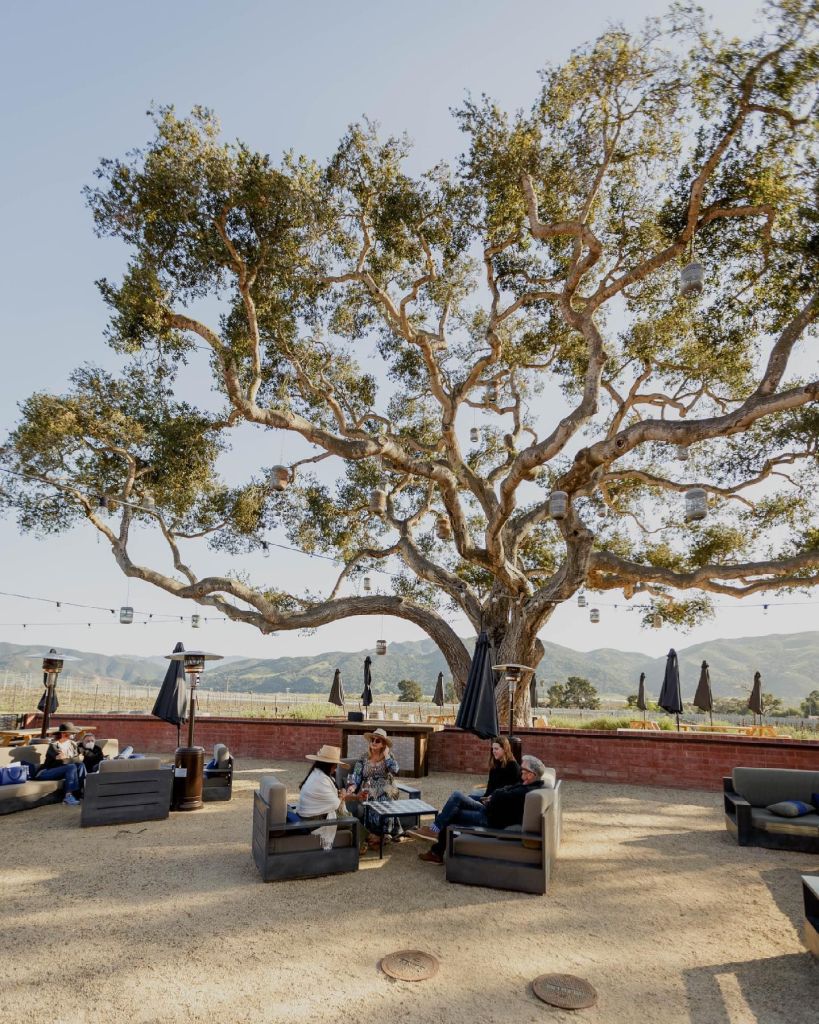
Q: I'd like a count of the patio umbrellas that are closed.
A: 11